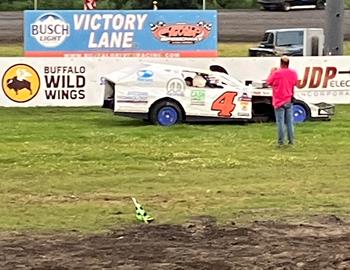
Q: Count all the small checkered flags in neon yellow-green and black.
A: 1